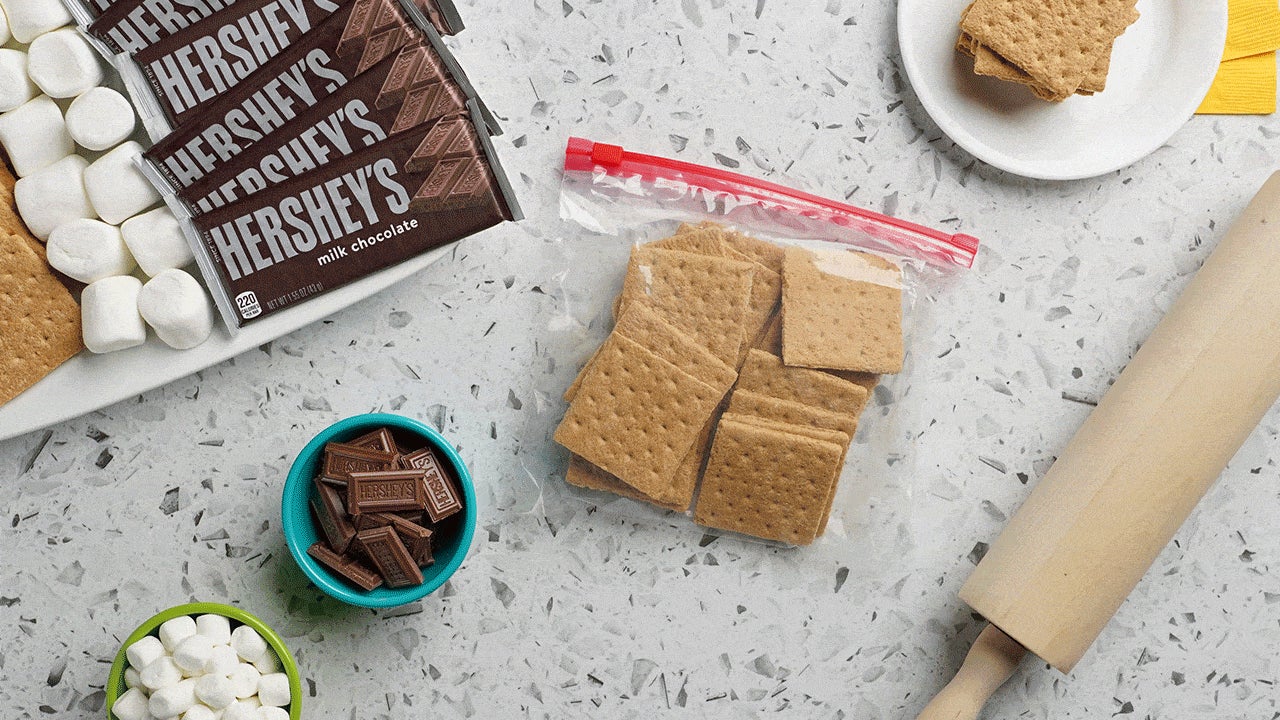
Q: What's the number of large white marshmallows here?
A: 12